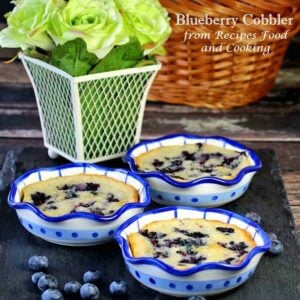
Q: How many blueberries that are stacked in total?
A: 0